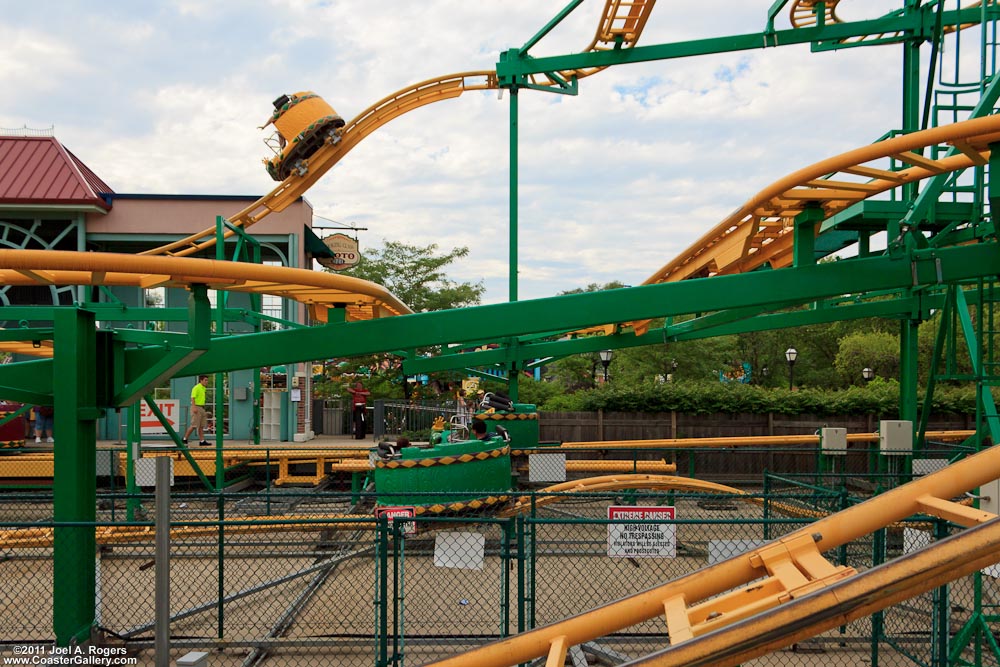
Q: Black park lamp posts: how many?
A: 3